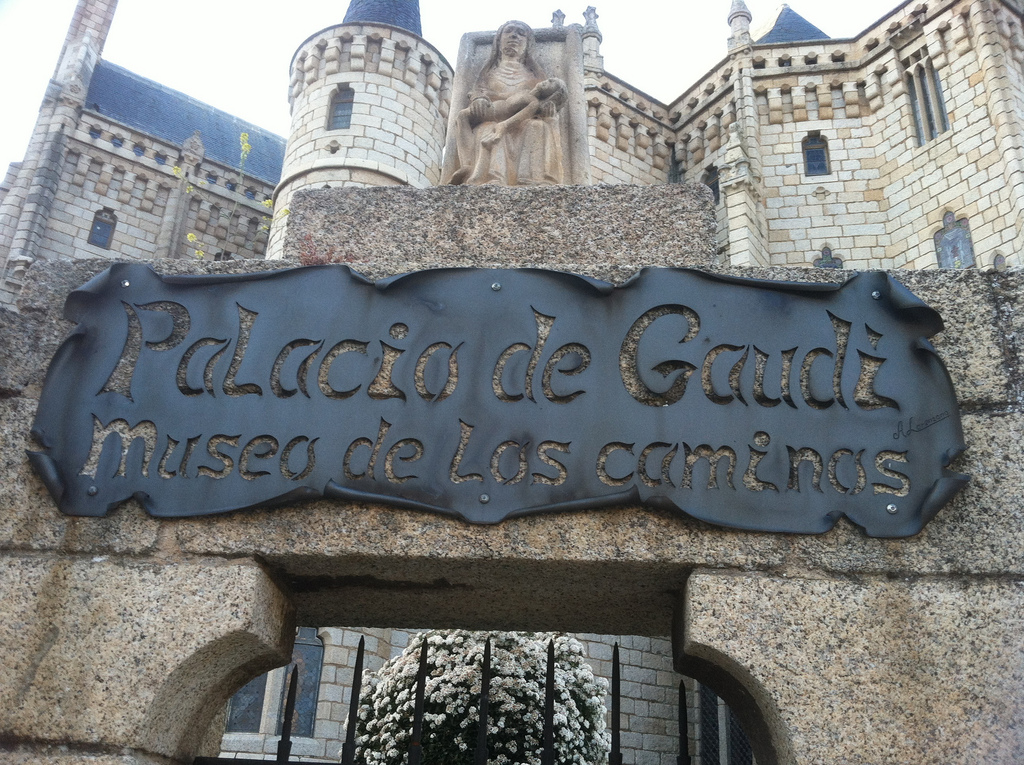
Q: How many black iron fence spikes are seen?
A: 7